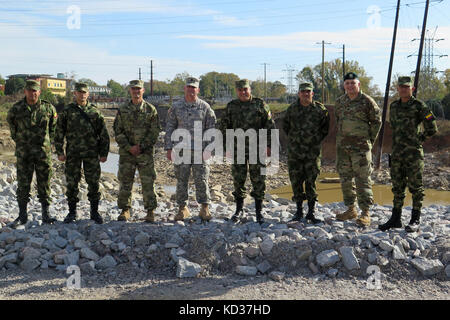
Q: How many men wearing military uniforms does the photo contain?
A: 8